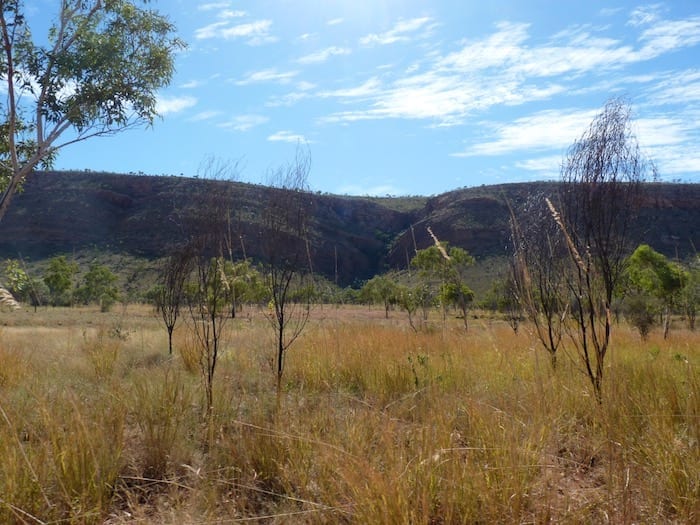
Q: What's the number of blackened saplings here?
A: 5